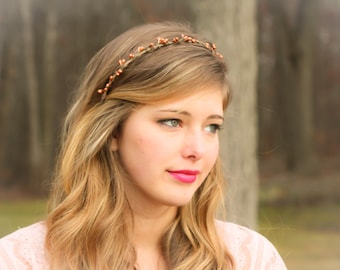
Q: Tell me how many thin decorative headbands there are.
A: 1